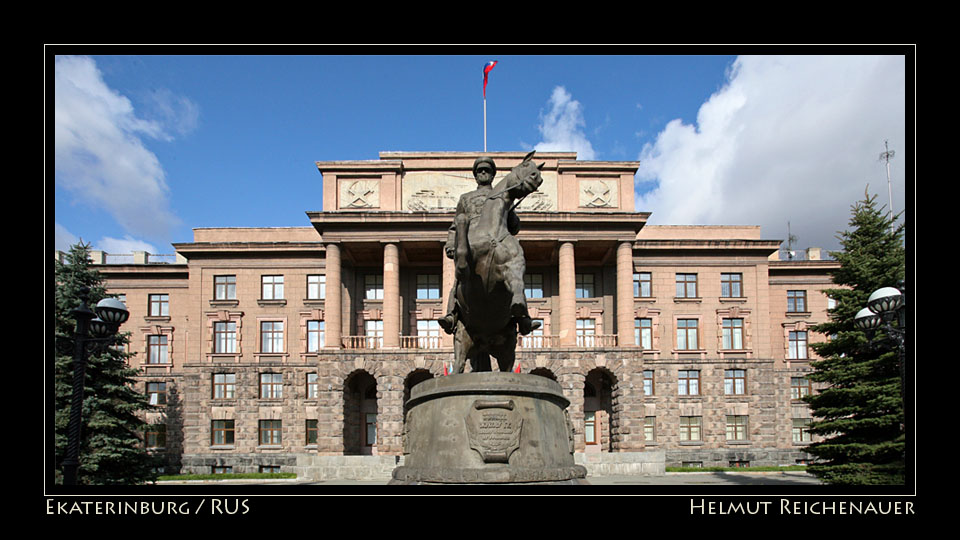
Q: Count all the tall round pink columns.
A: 5